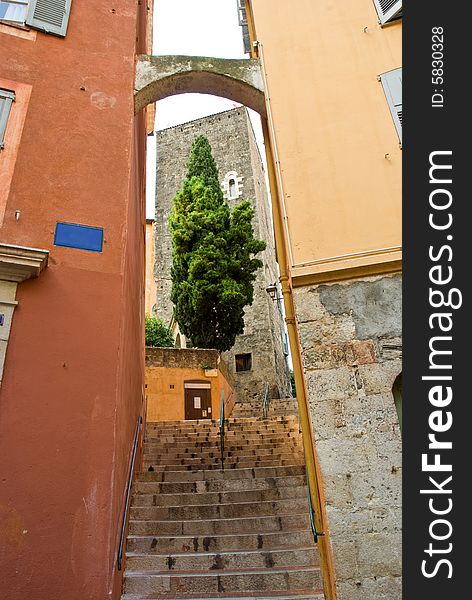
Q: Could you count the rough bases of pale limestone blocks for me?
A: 1